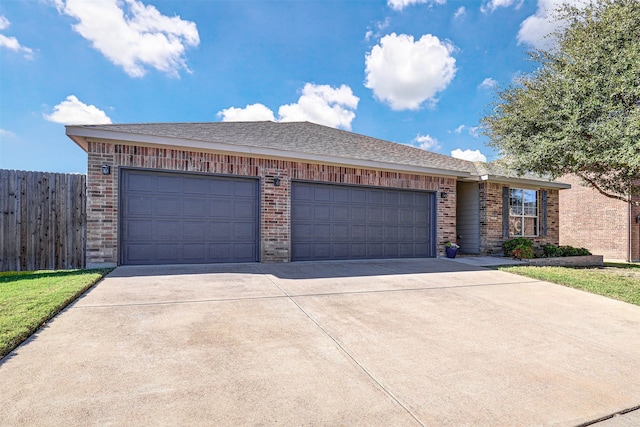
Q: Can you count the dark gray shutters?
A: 2